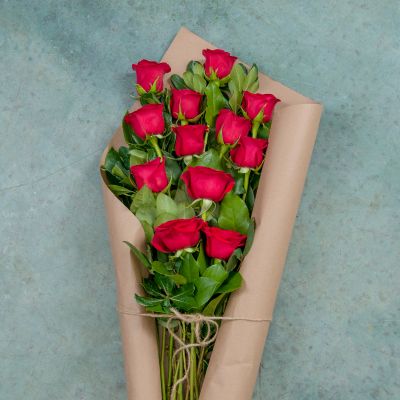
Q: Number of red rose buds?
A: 12